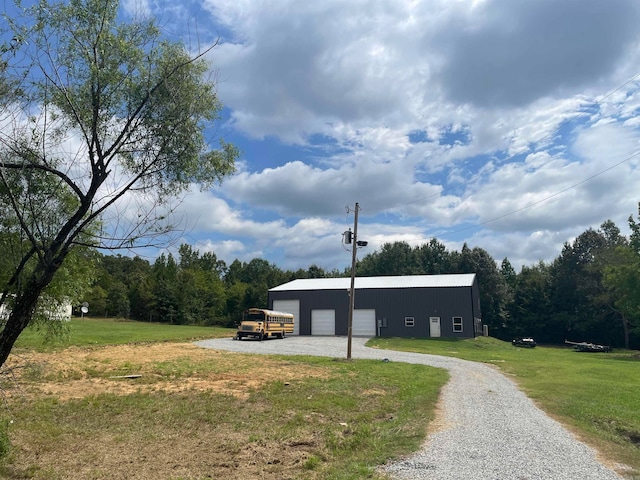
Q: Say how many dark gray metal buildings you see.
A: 1